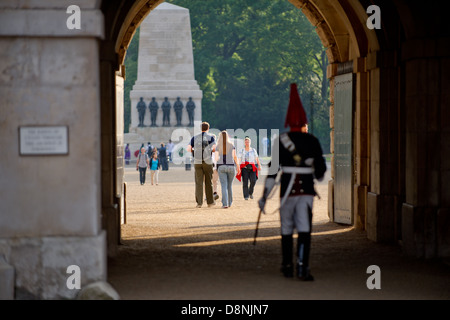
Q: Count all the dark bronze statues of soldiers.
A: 5